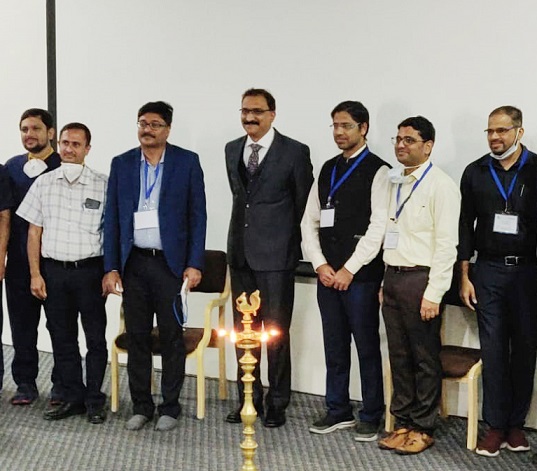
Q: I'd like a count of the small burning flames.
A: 4